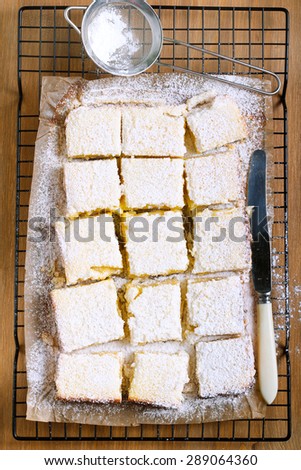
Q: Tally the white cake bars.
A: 15